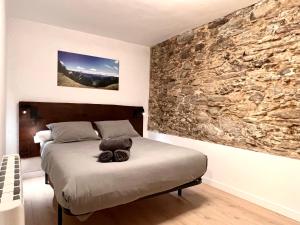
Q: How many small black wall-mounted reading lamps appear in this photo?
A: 2